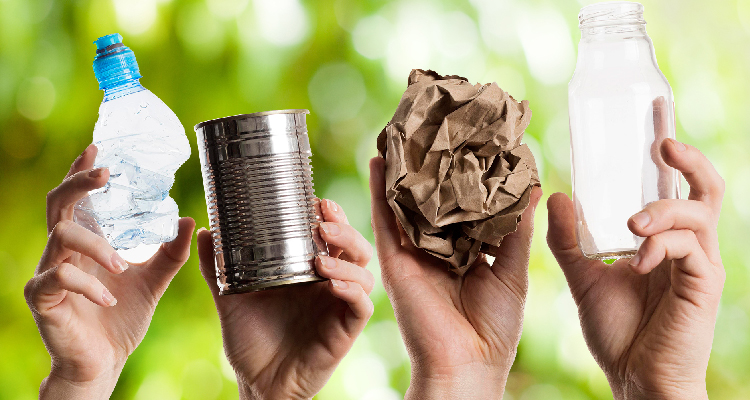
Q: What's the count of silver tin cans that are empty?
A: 1